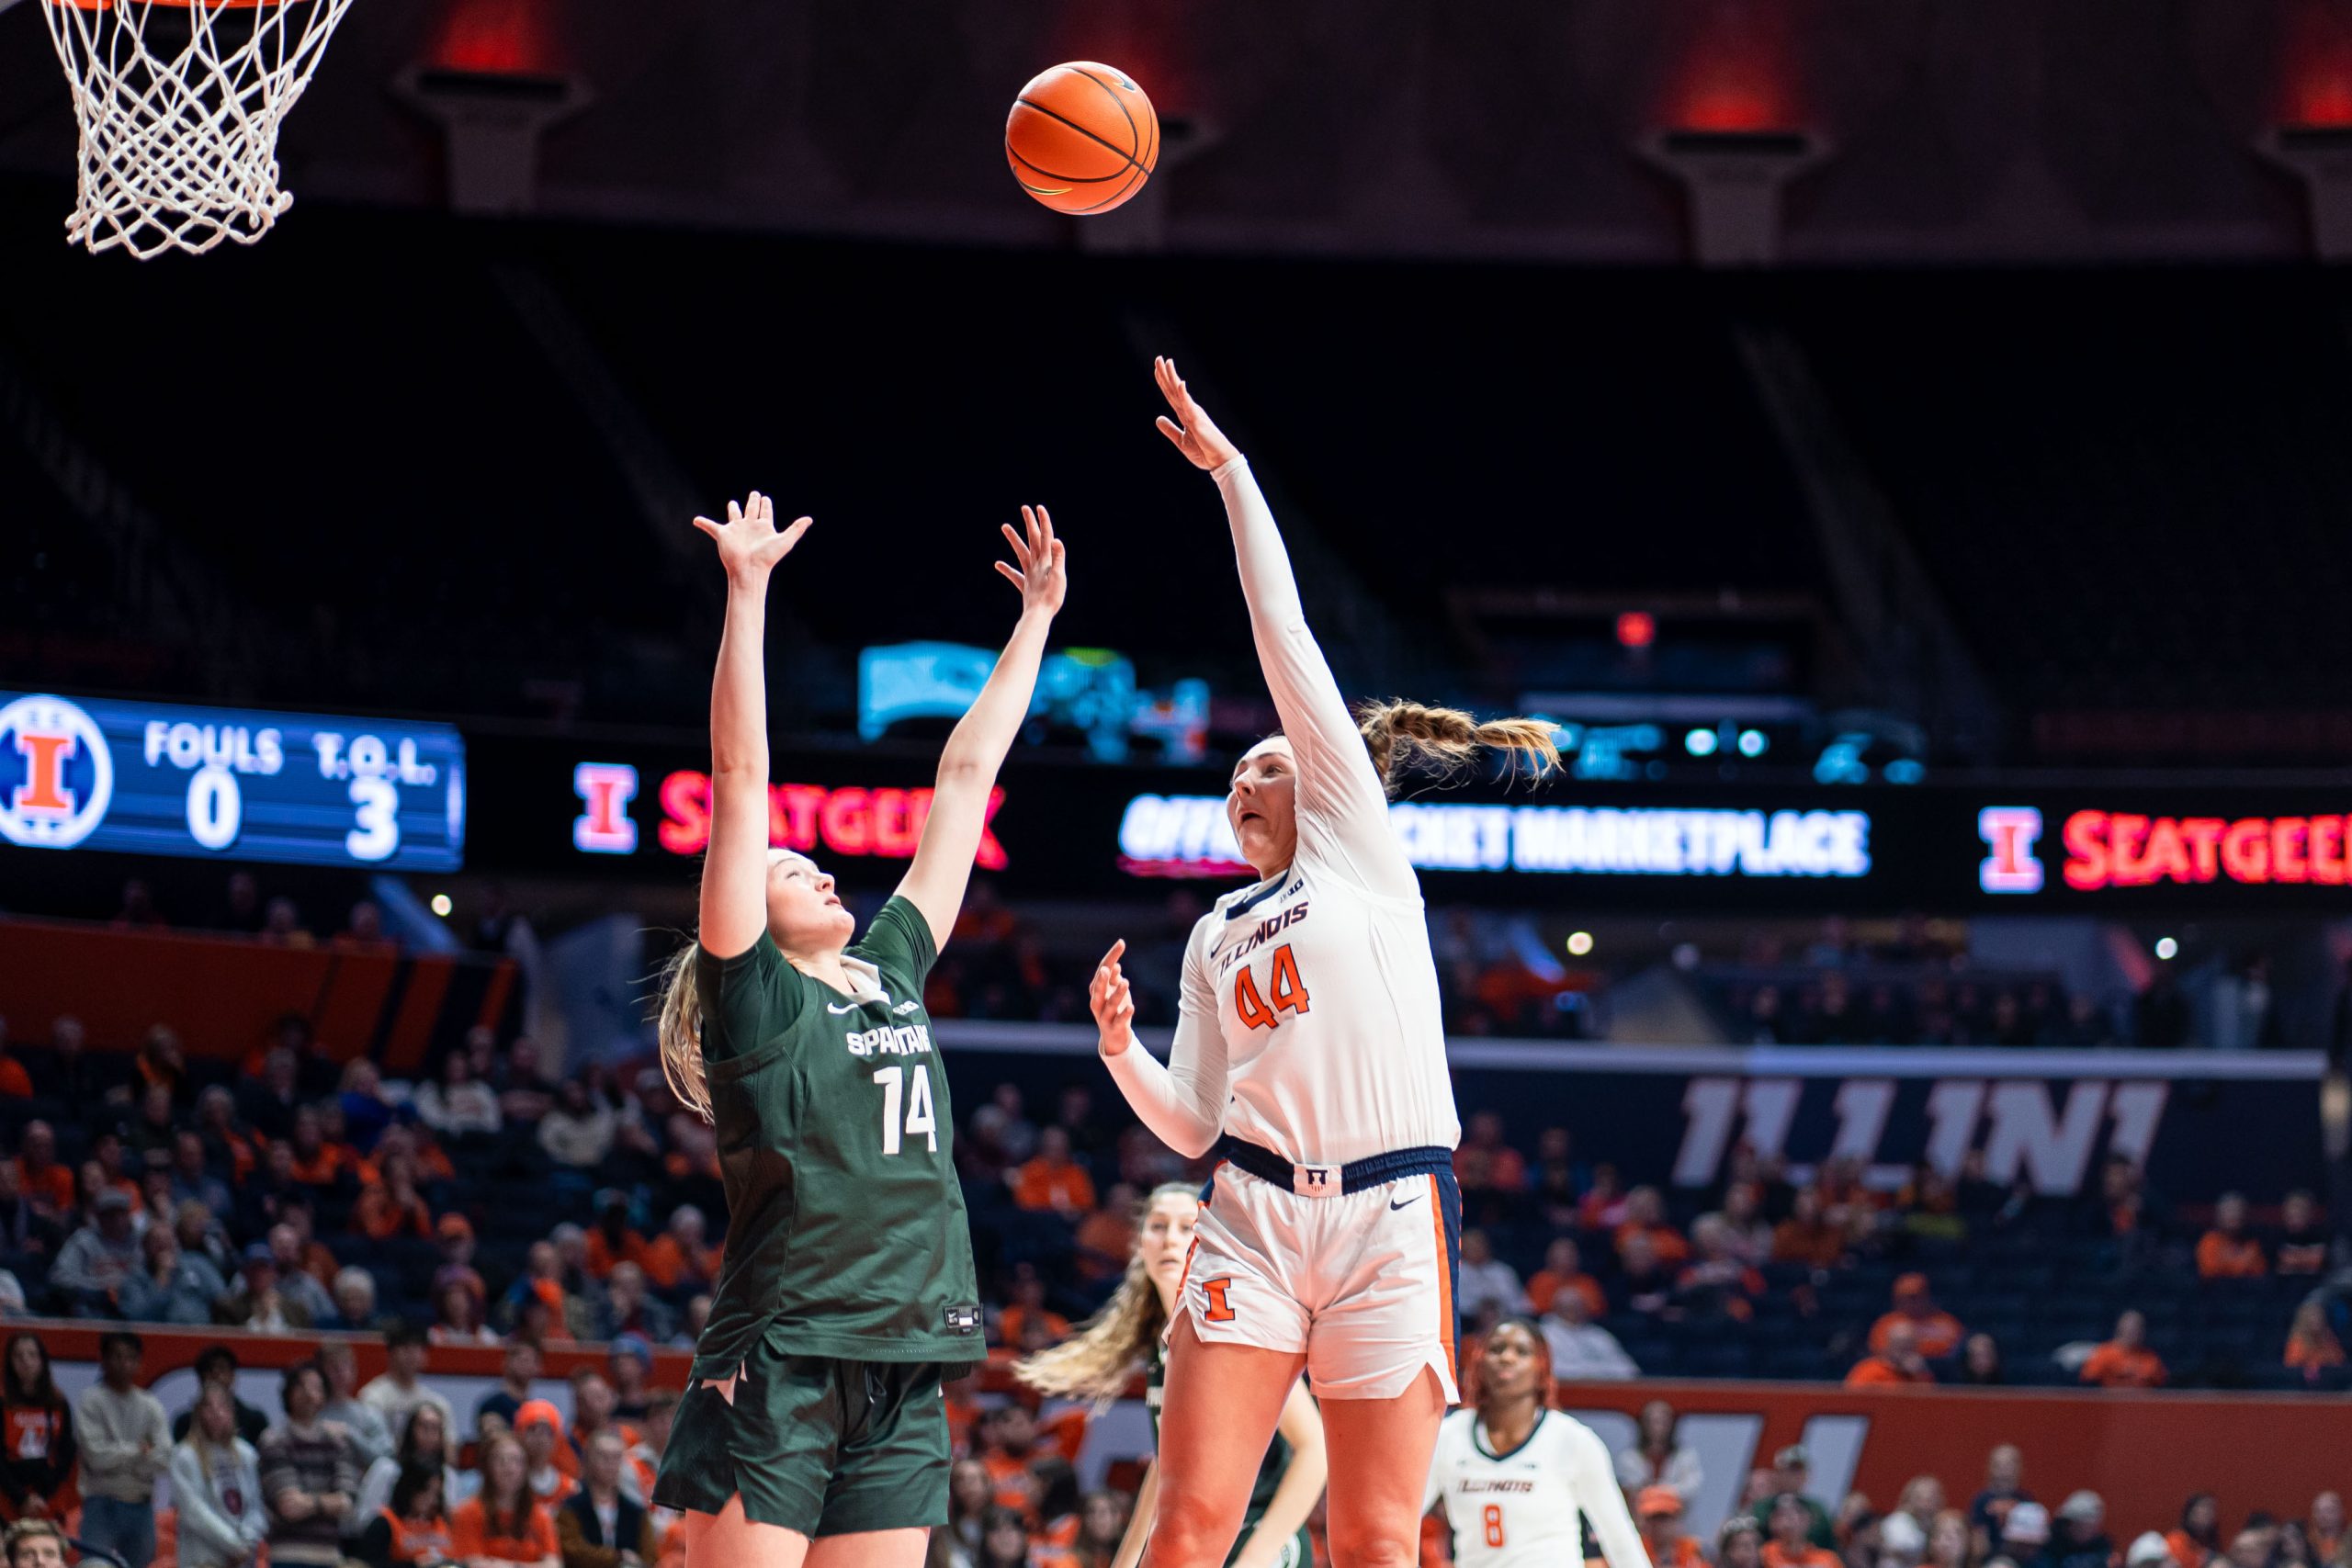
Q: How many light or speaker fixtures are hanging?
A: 4